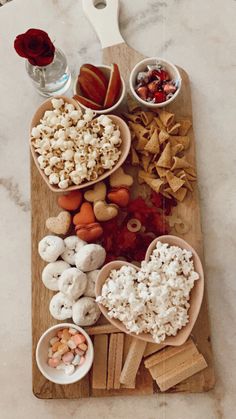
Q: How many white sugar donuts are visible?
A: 8